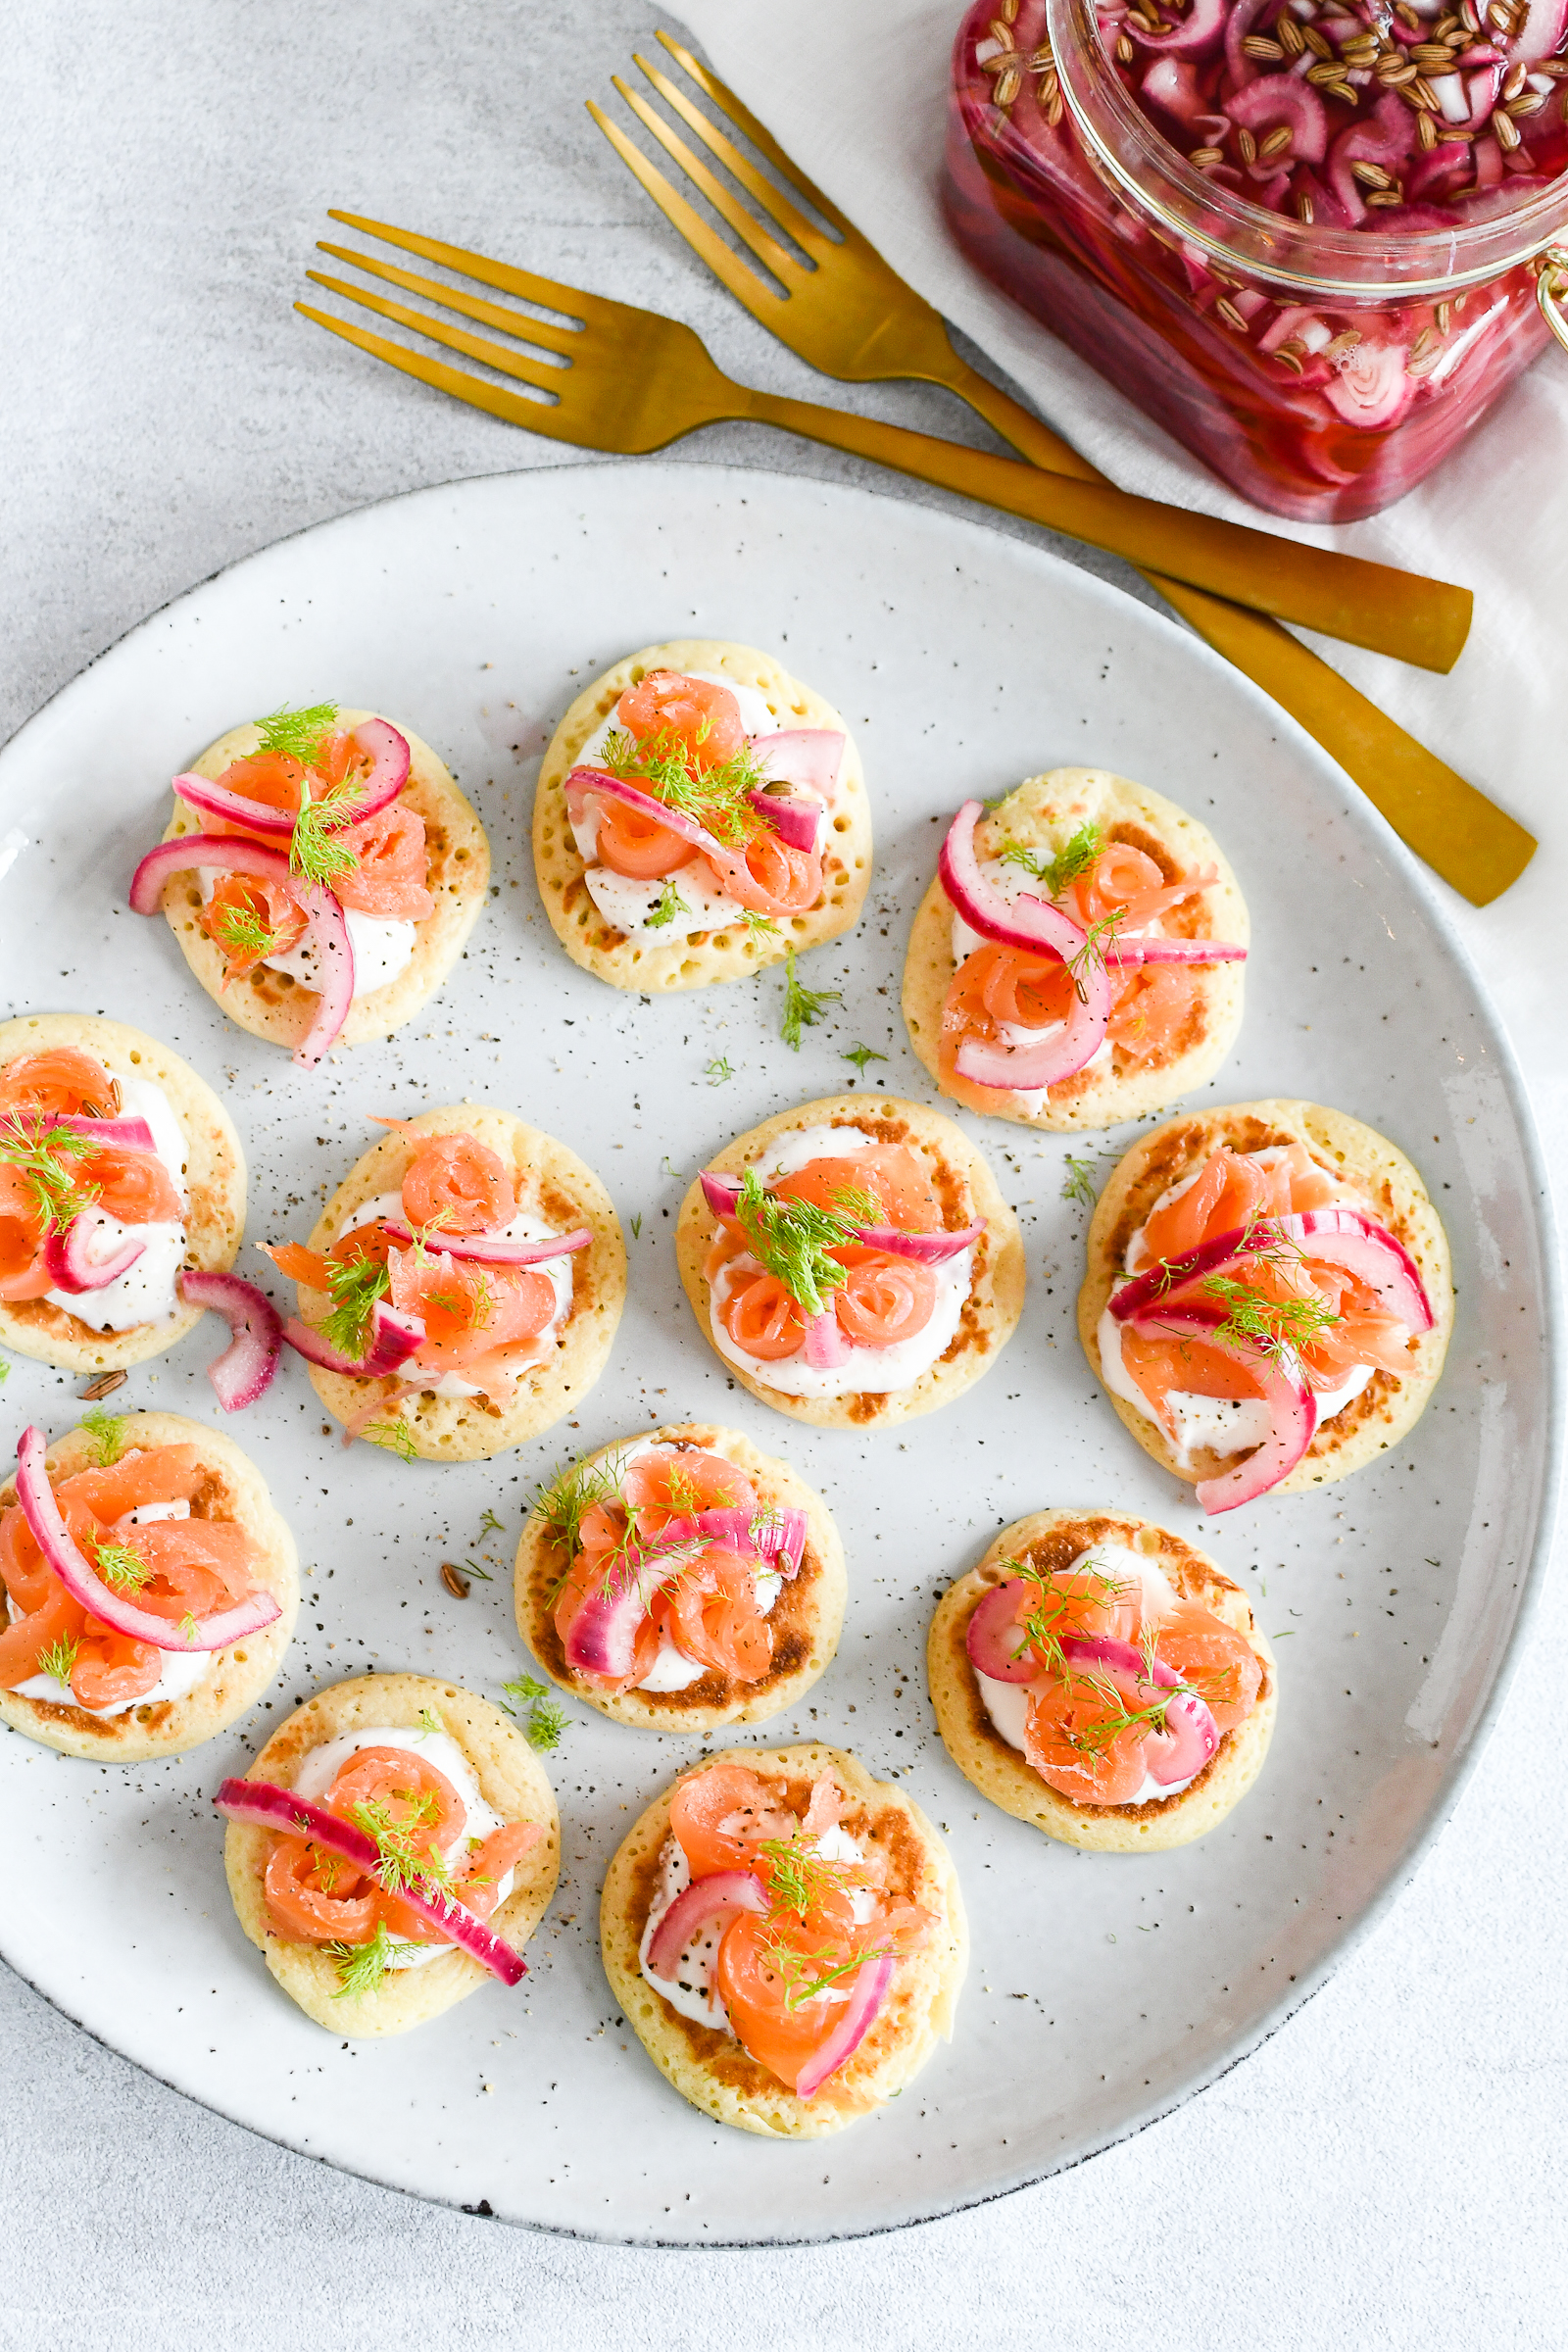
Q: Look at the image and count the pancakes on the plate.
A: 12